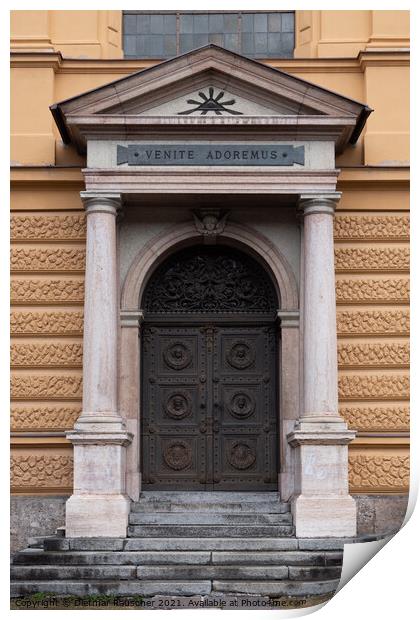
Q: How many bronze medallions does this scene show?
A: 6